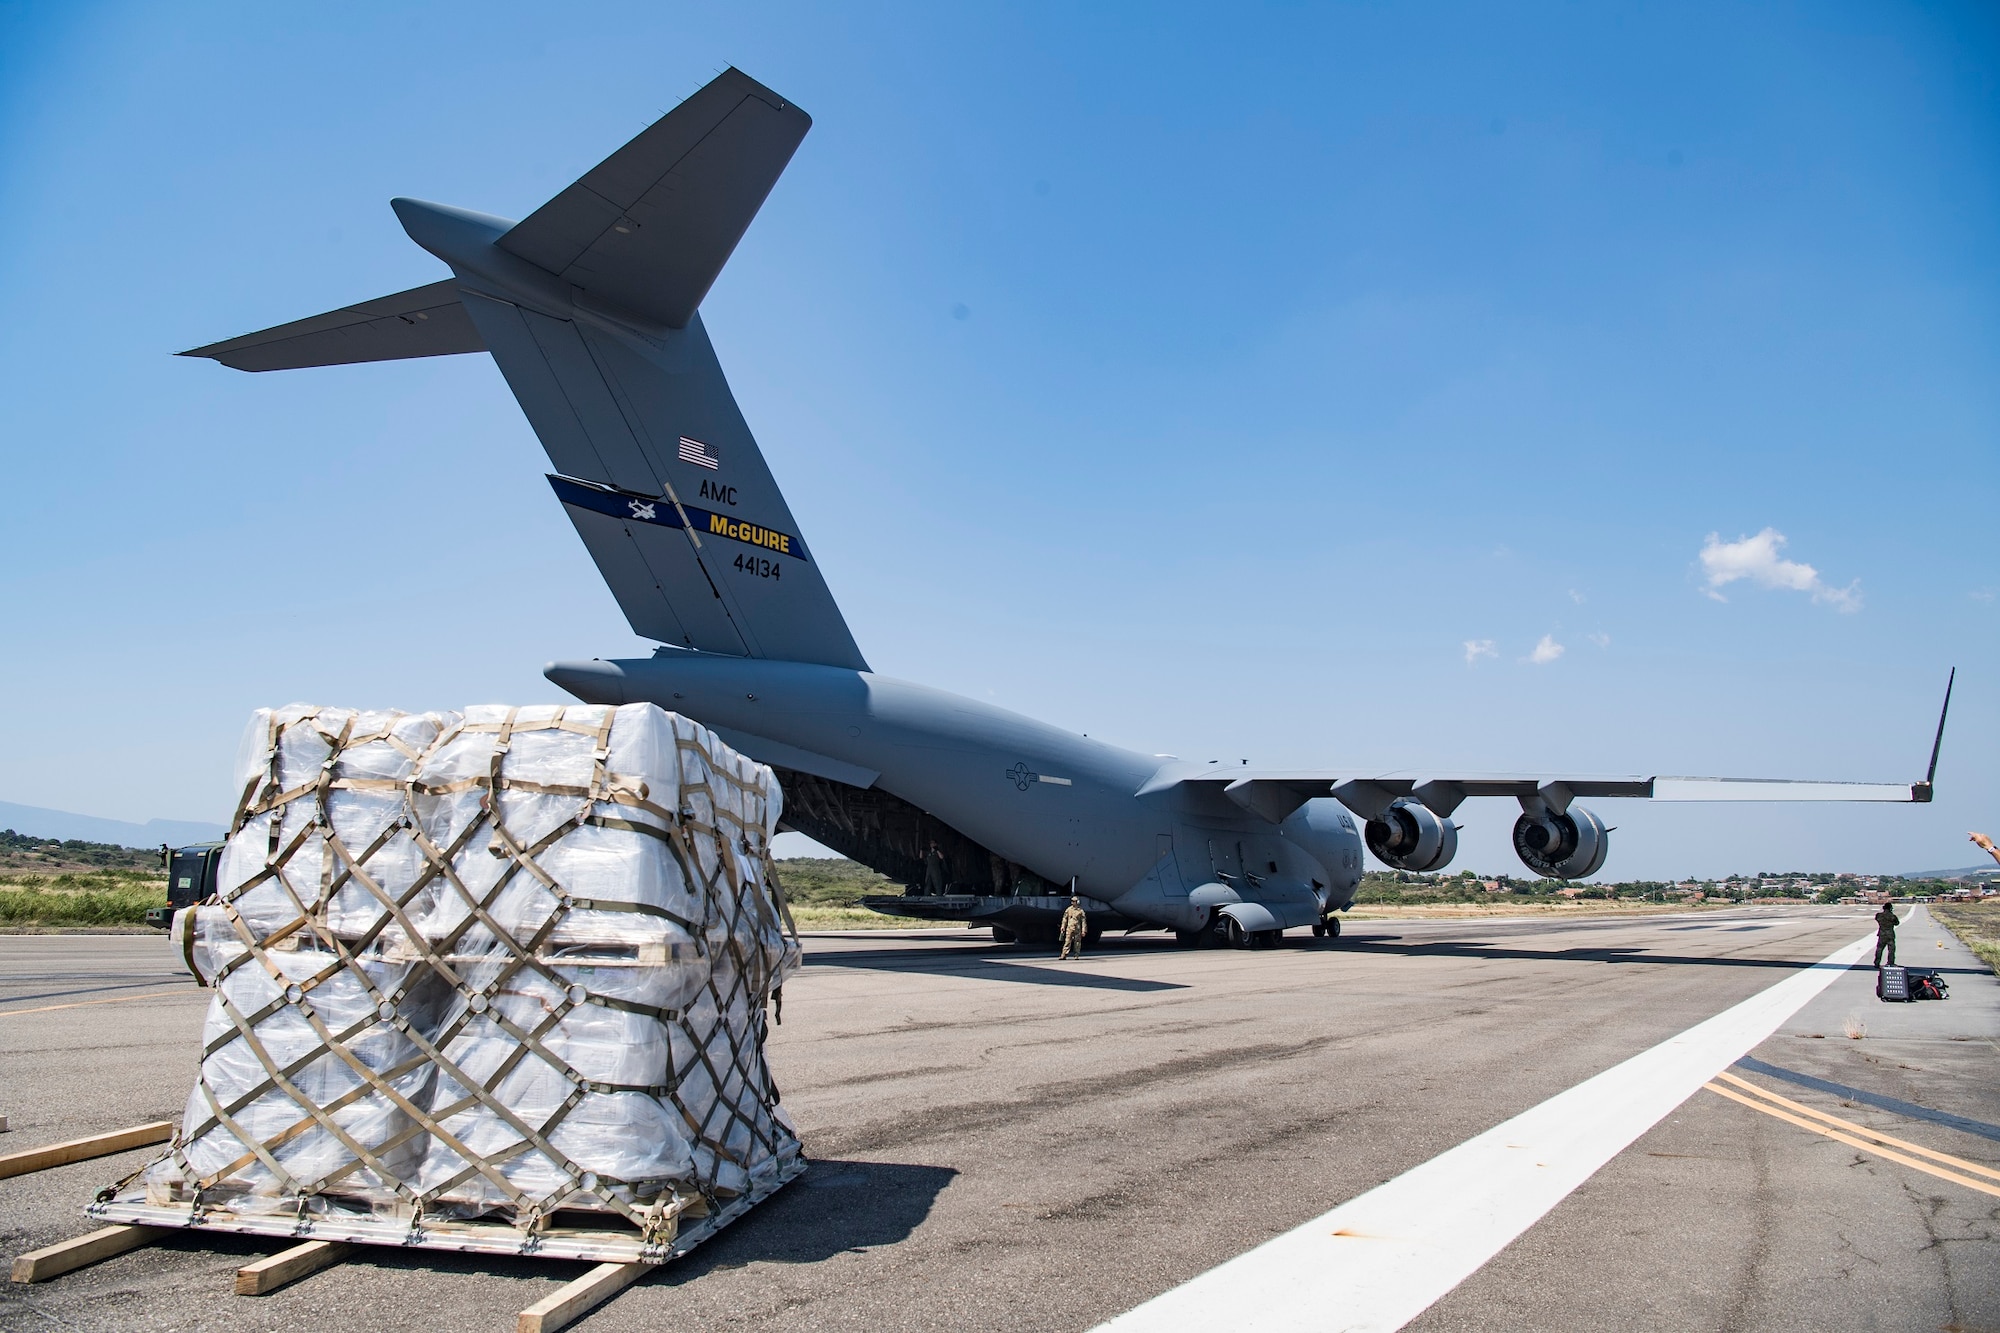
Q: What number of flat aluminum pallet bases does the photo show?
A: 1